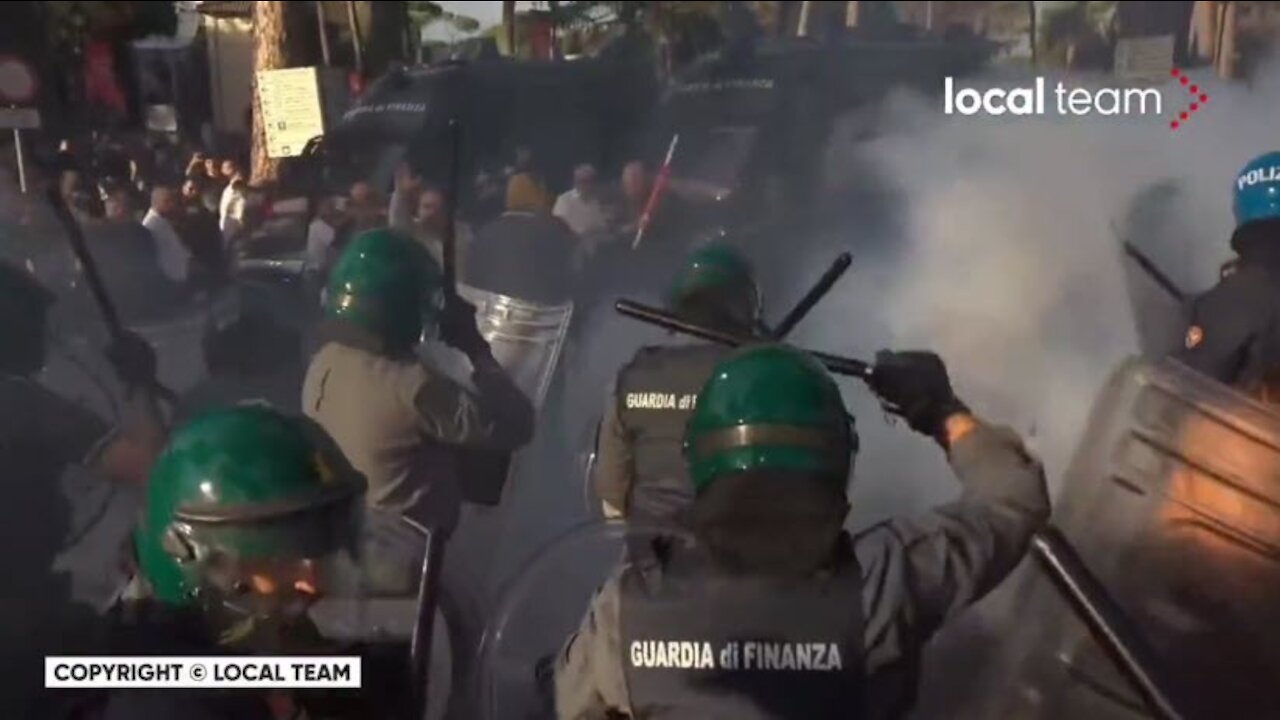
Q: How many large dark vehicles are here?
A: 2